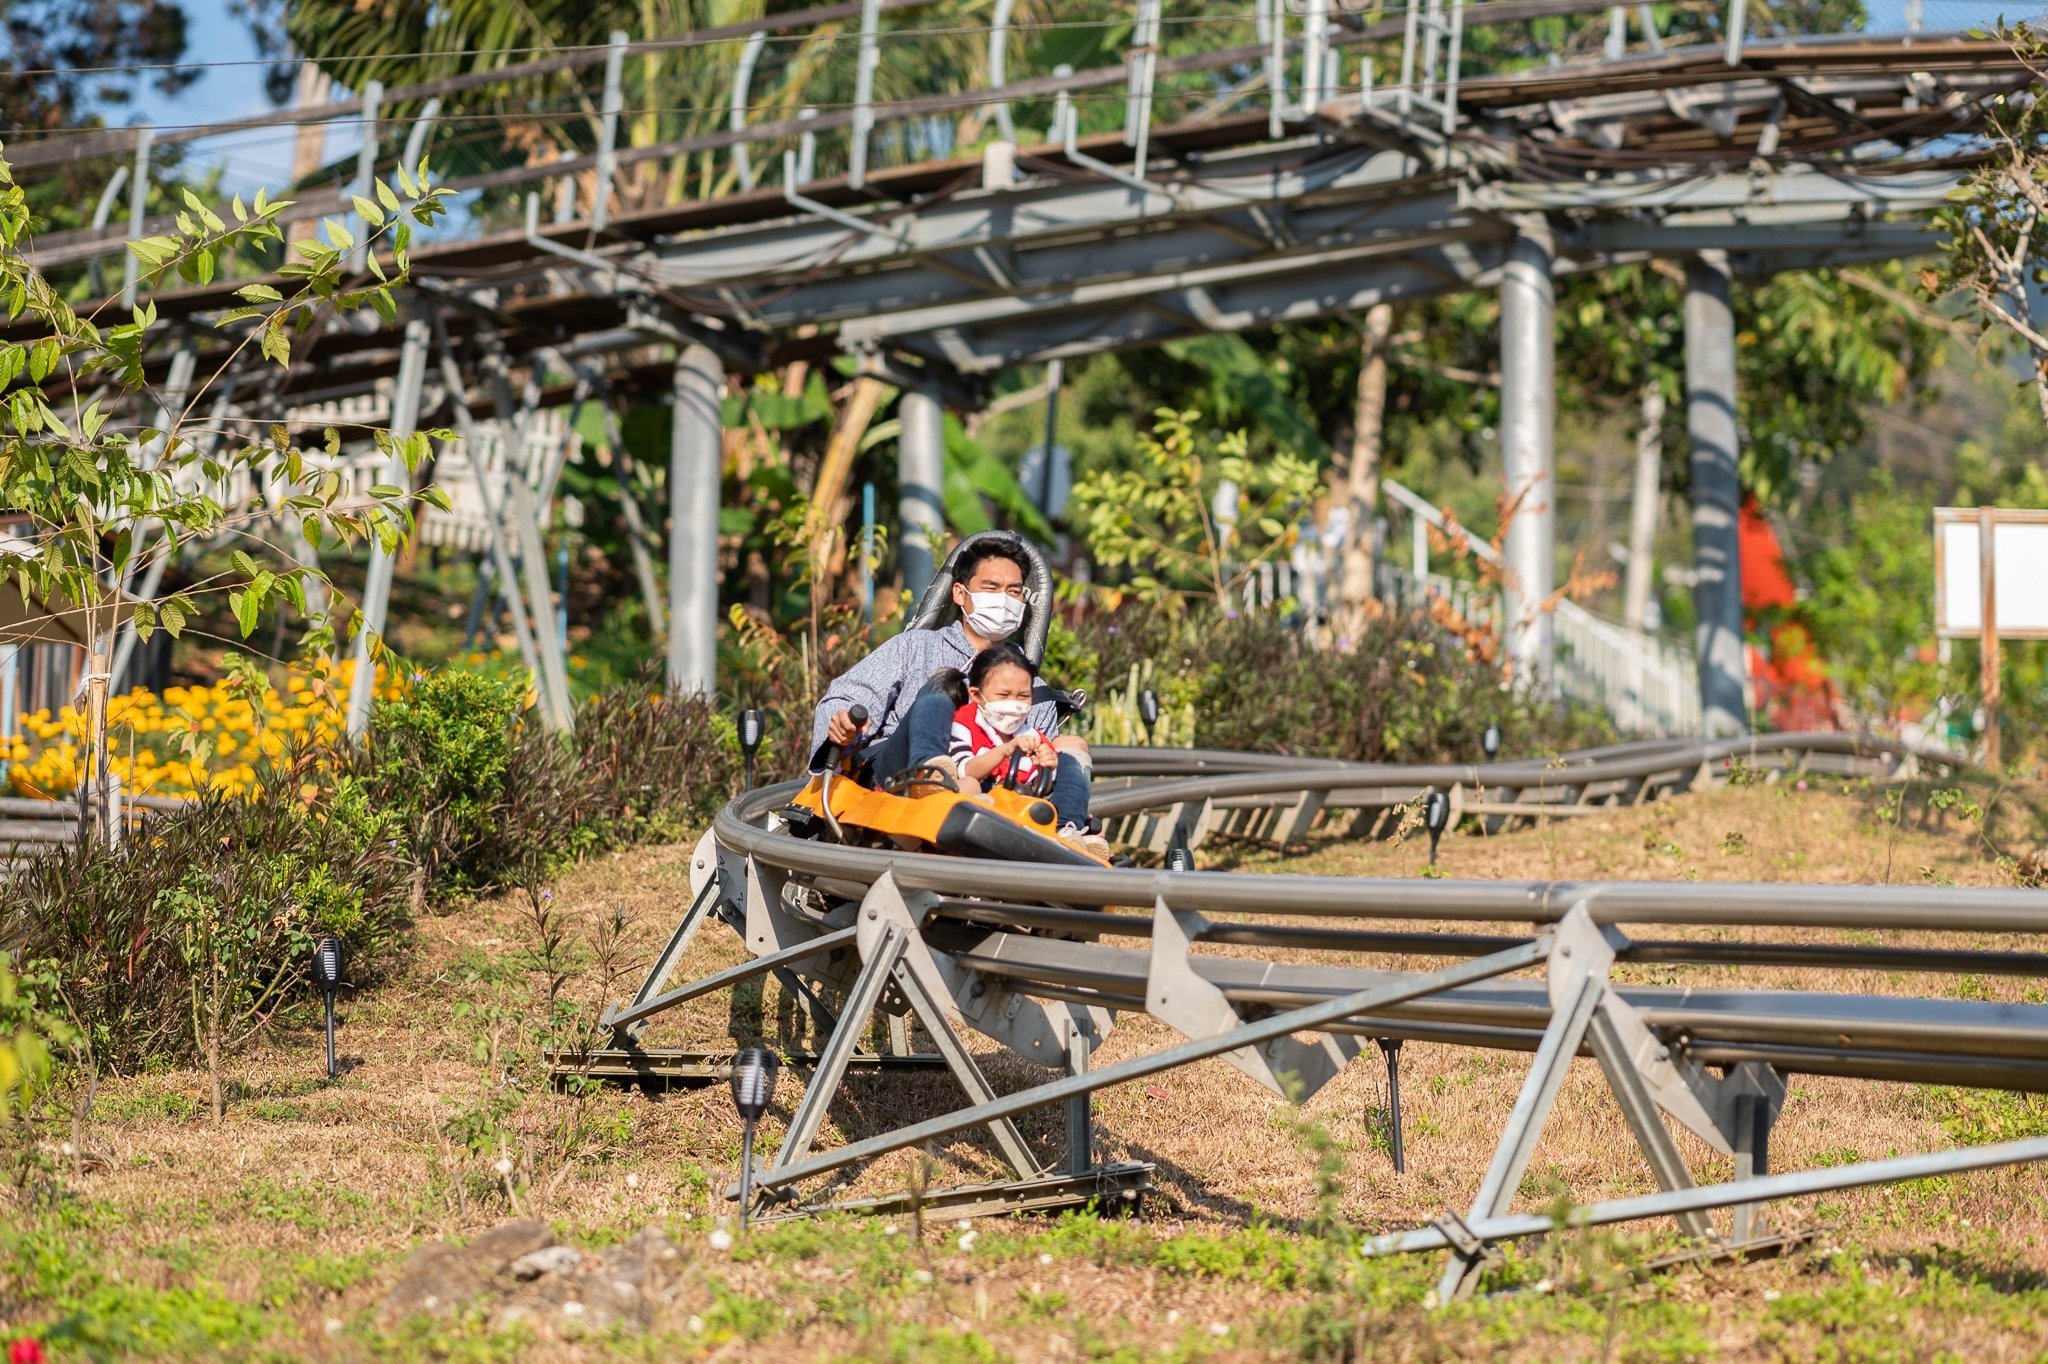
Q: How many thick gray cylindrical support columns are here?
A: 4